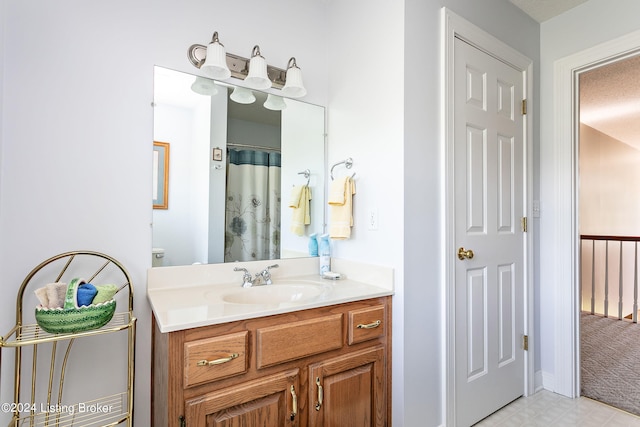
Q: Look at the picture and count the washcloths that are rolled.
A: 4